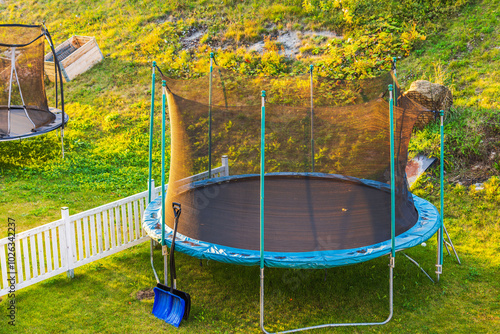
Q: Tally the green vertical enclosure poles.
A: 8